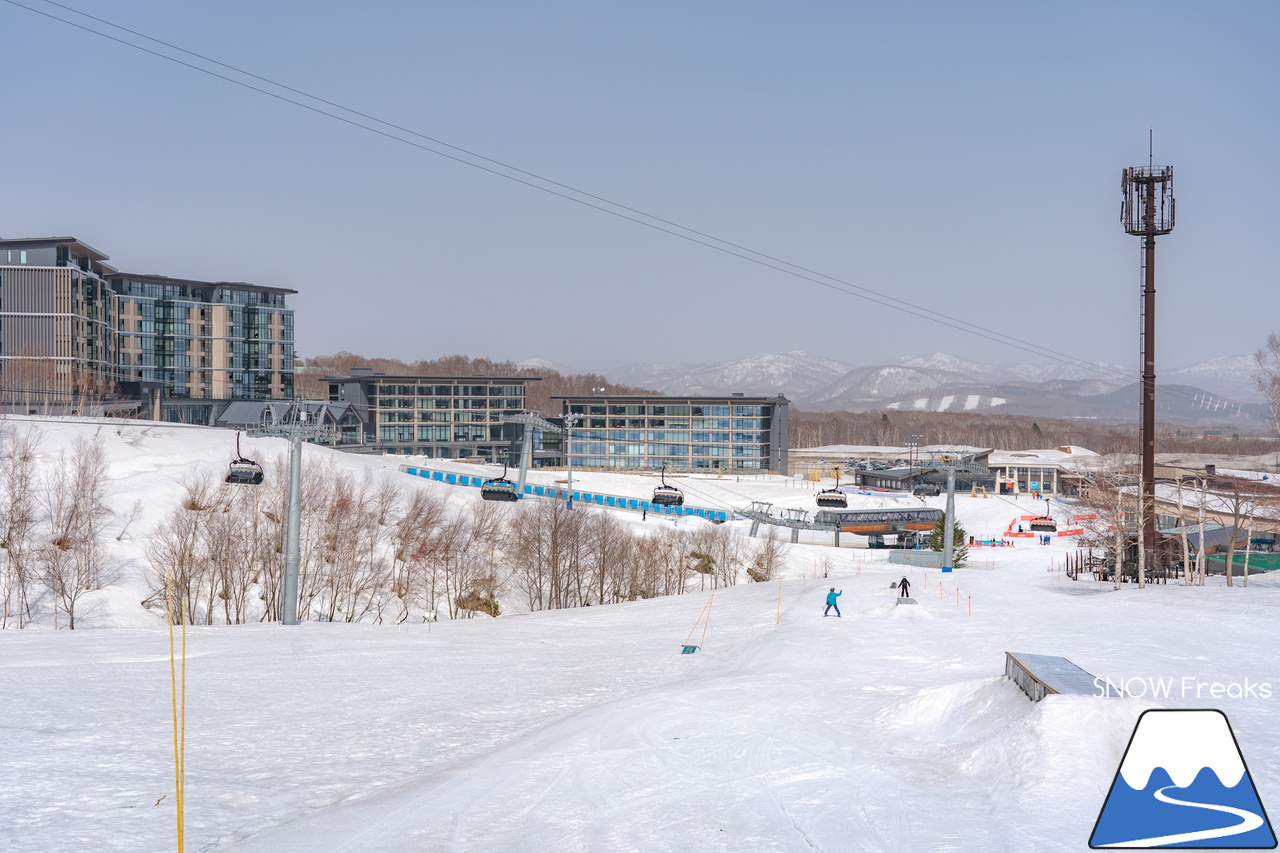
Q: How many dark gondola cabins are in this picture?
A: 6